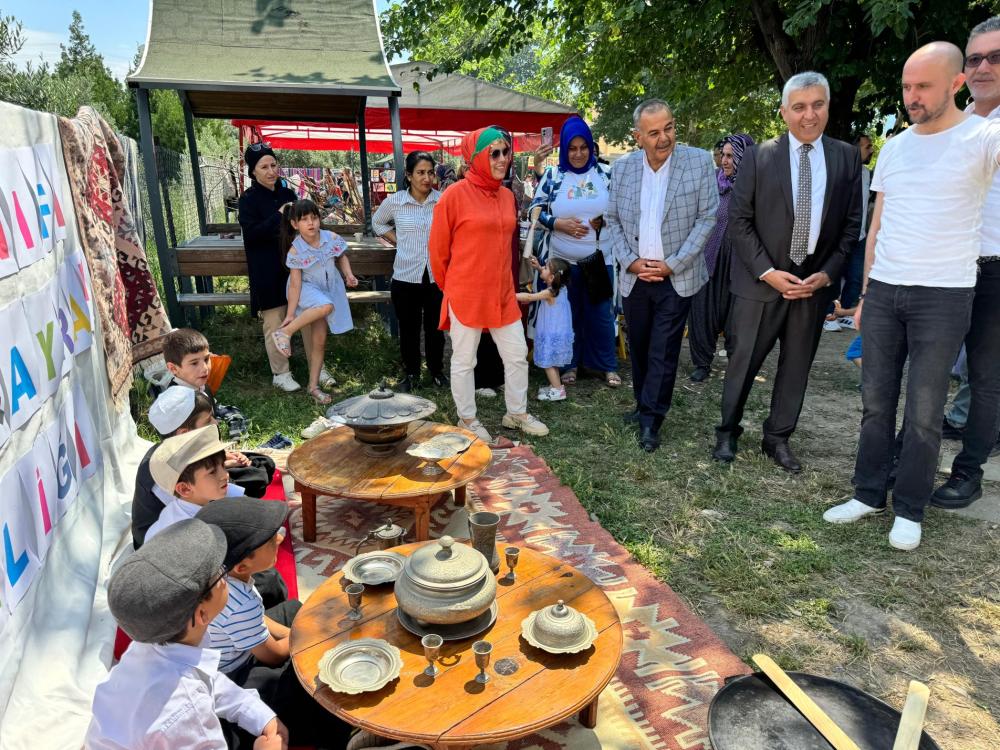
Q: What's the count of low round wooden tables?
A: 2